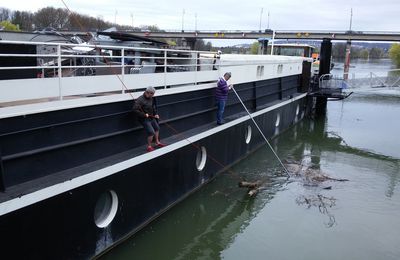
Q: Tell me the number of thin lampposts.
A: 7